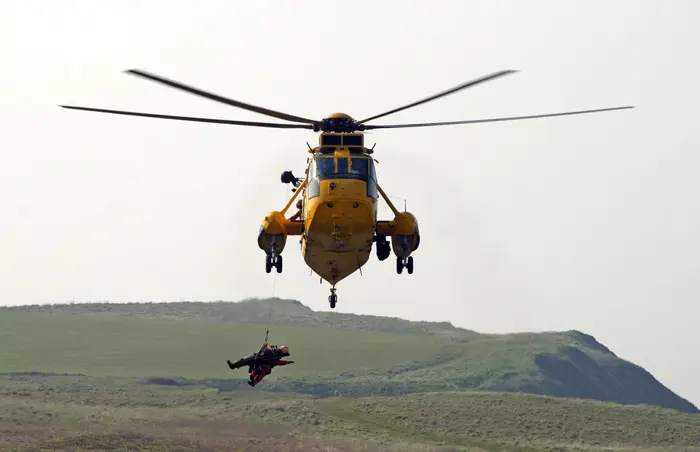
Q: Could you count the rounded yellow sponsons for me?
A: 2